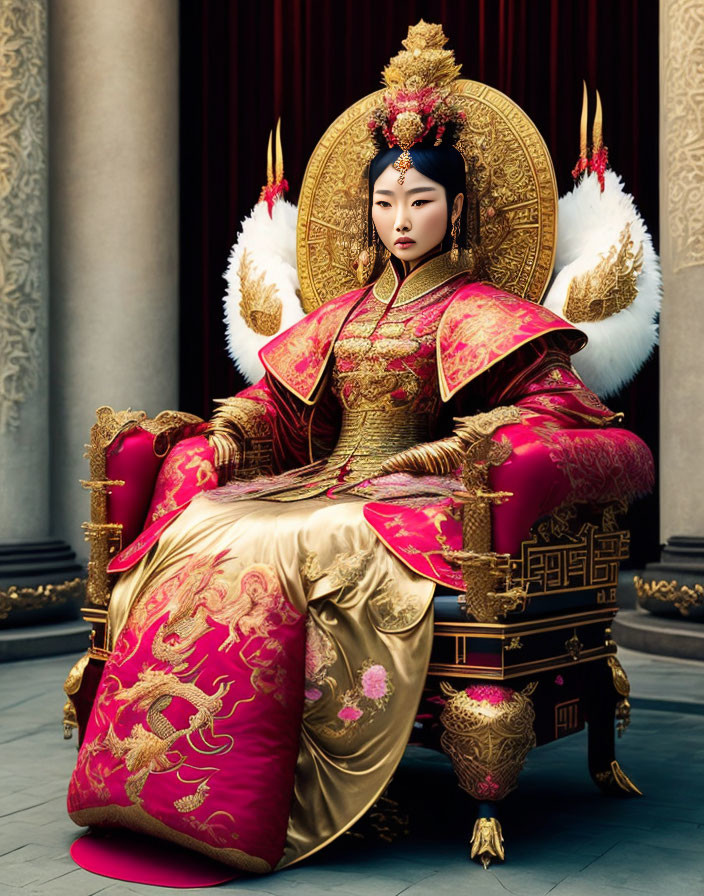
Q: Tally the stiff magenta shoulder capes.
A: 2